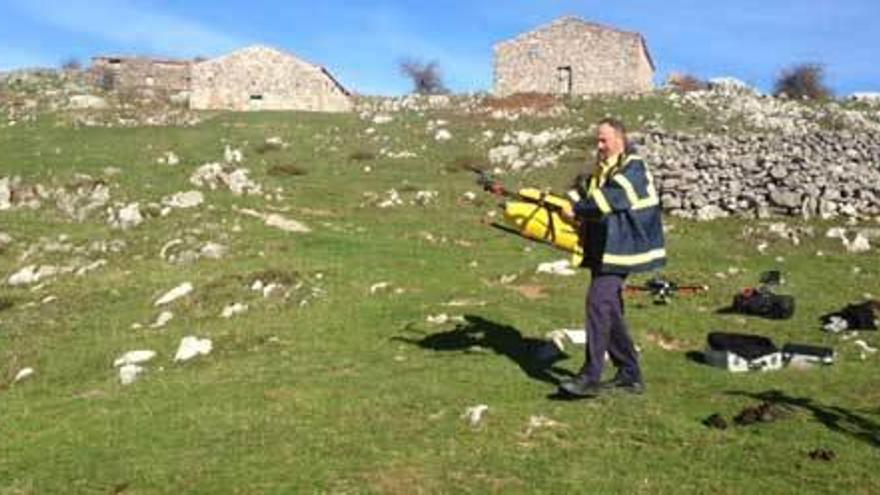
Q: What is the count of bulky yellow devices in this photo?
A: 1